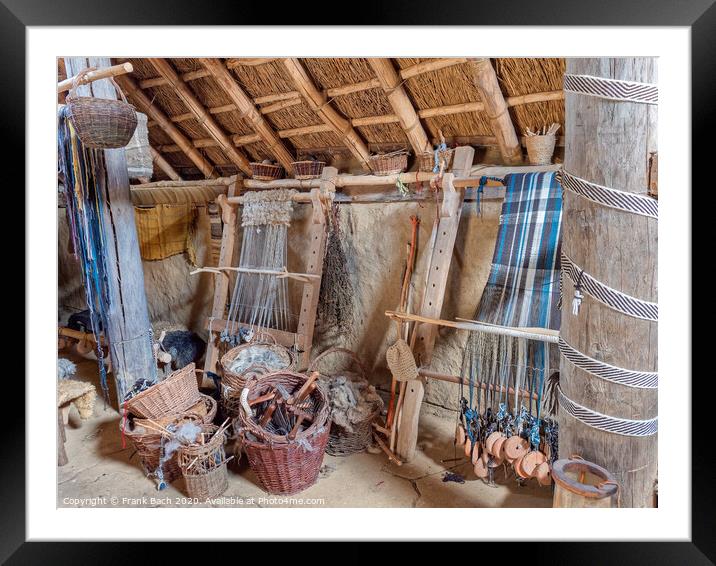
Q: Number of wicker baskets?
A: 12